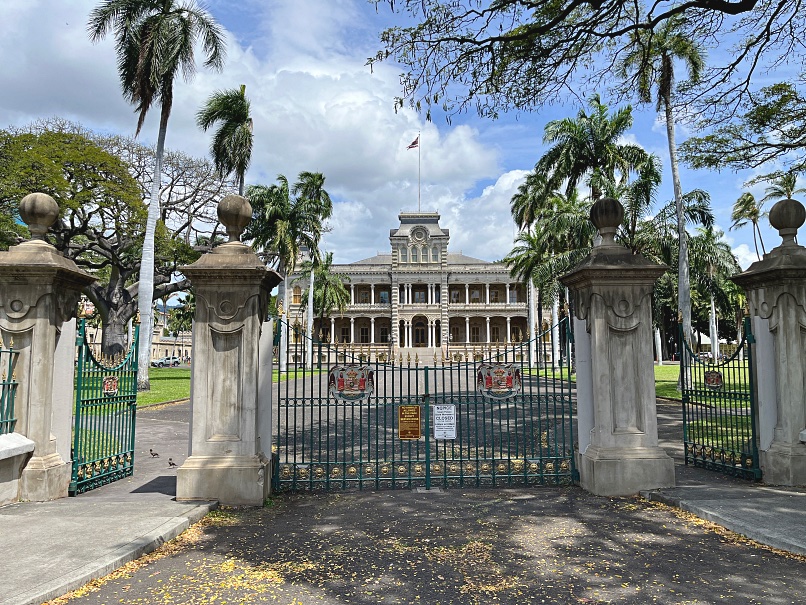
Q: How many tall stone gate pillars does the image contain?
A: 4